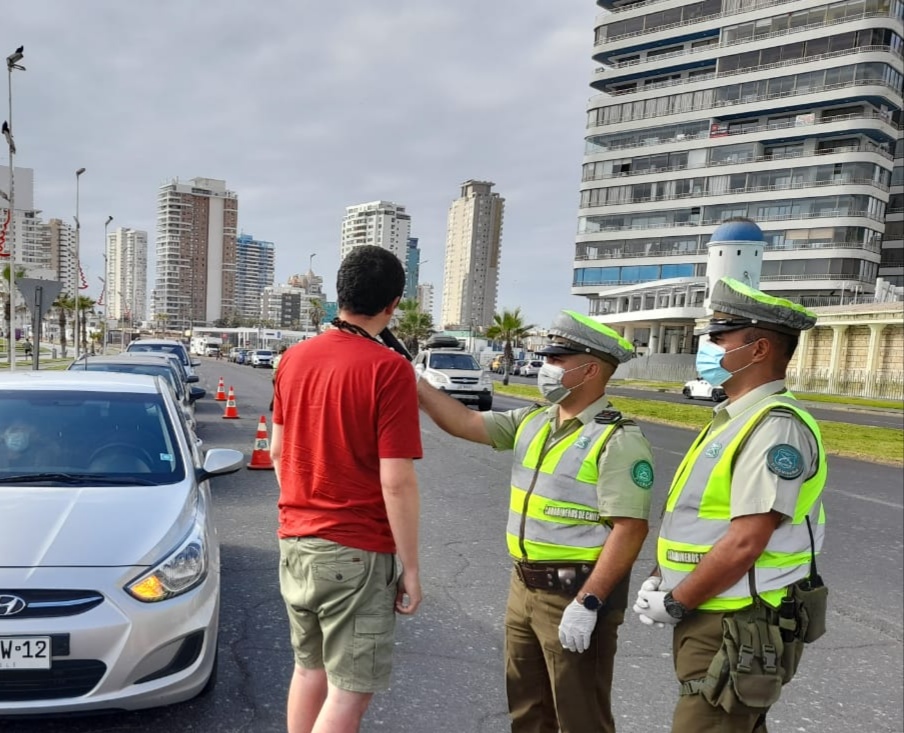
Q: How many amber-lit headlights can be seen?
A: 1